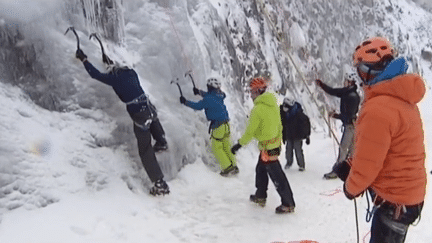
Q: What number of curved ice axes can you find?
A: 4